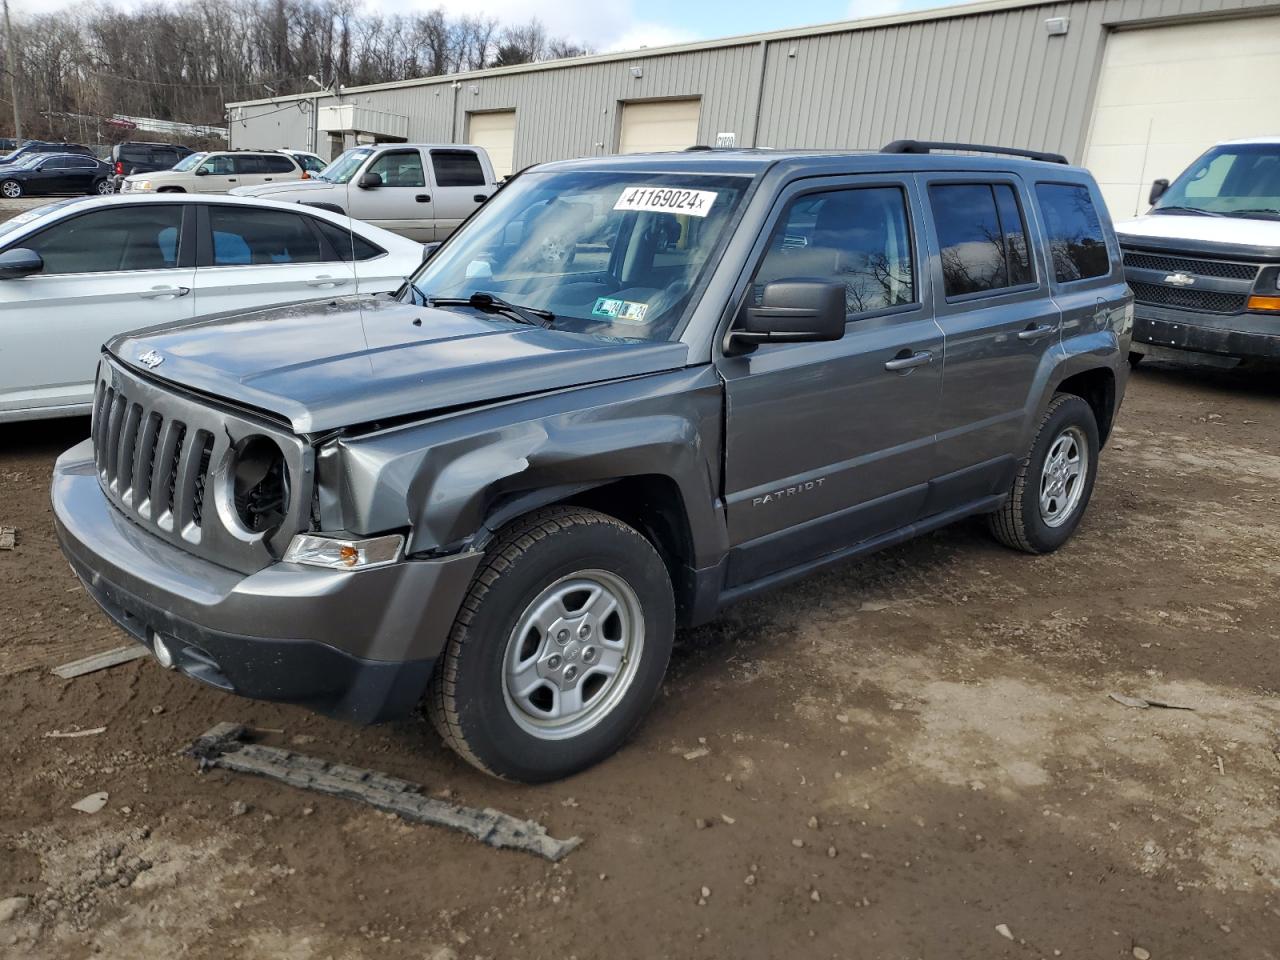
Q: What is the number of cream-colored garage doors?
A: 3